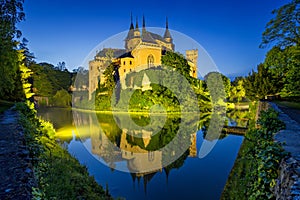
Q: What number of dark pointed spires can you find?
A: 4